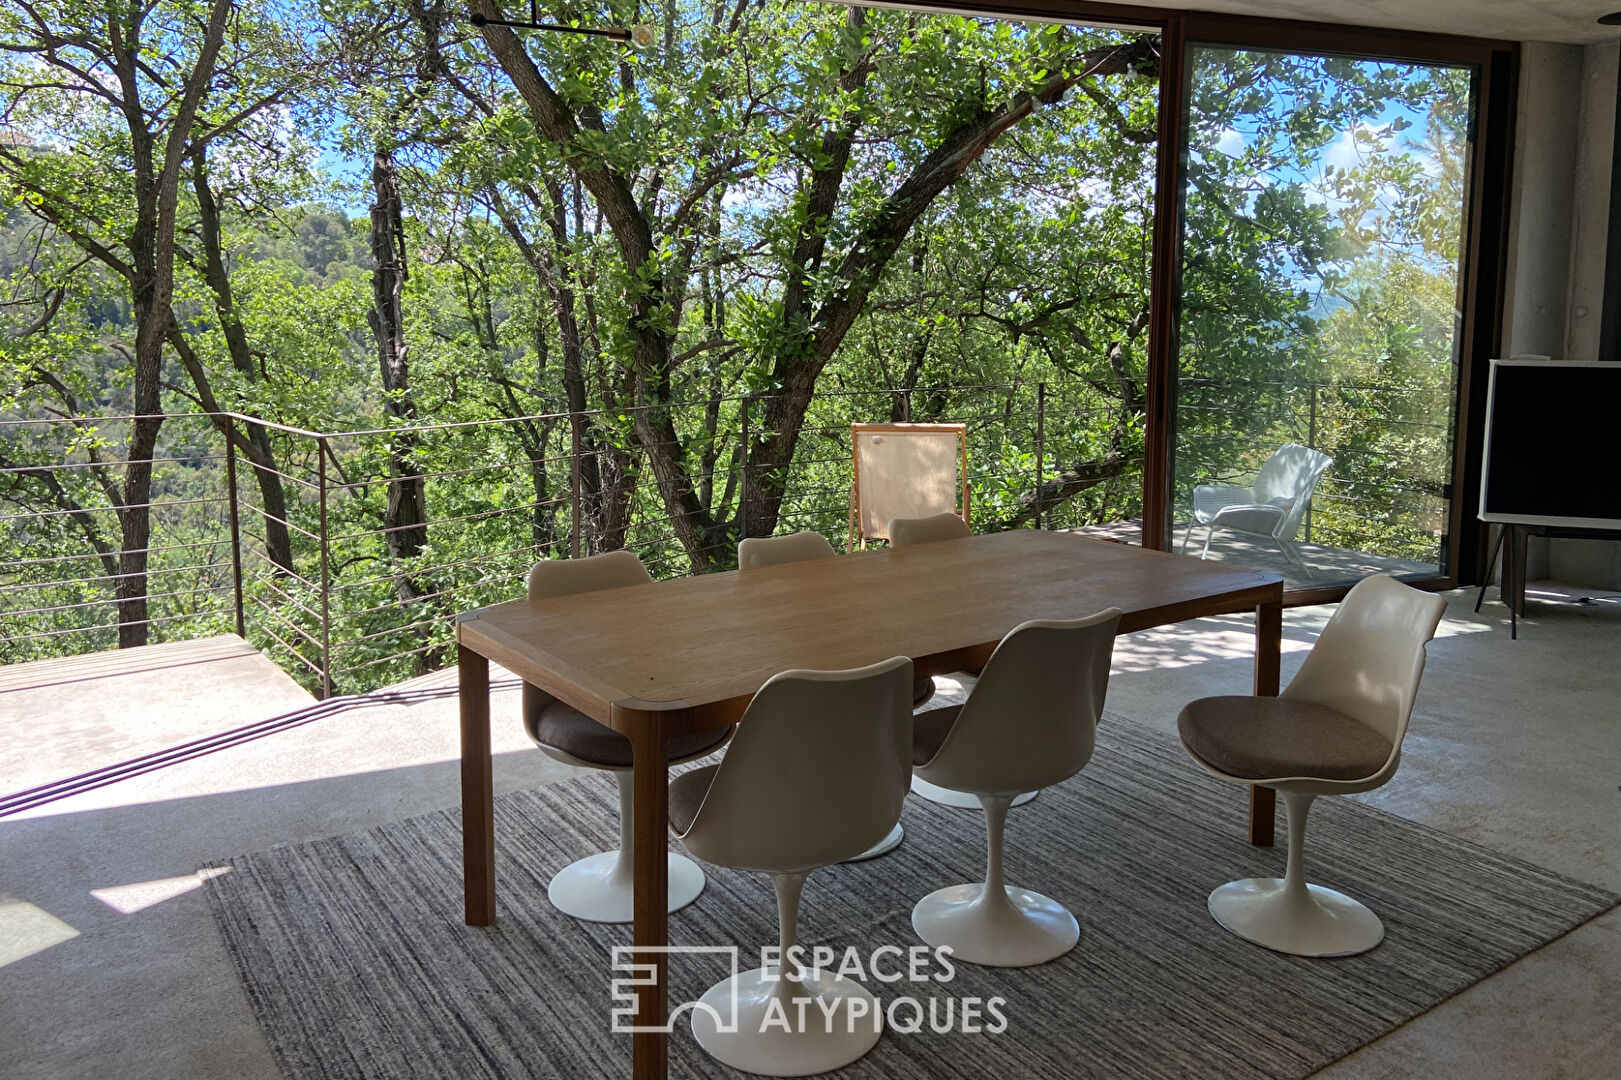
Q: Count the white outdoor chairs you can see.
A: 1